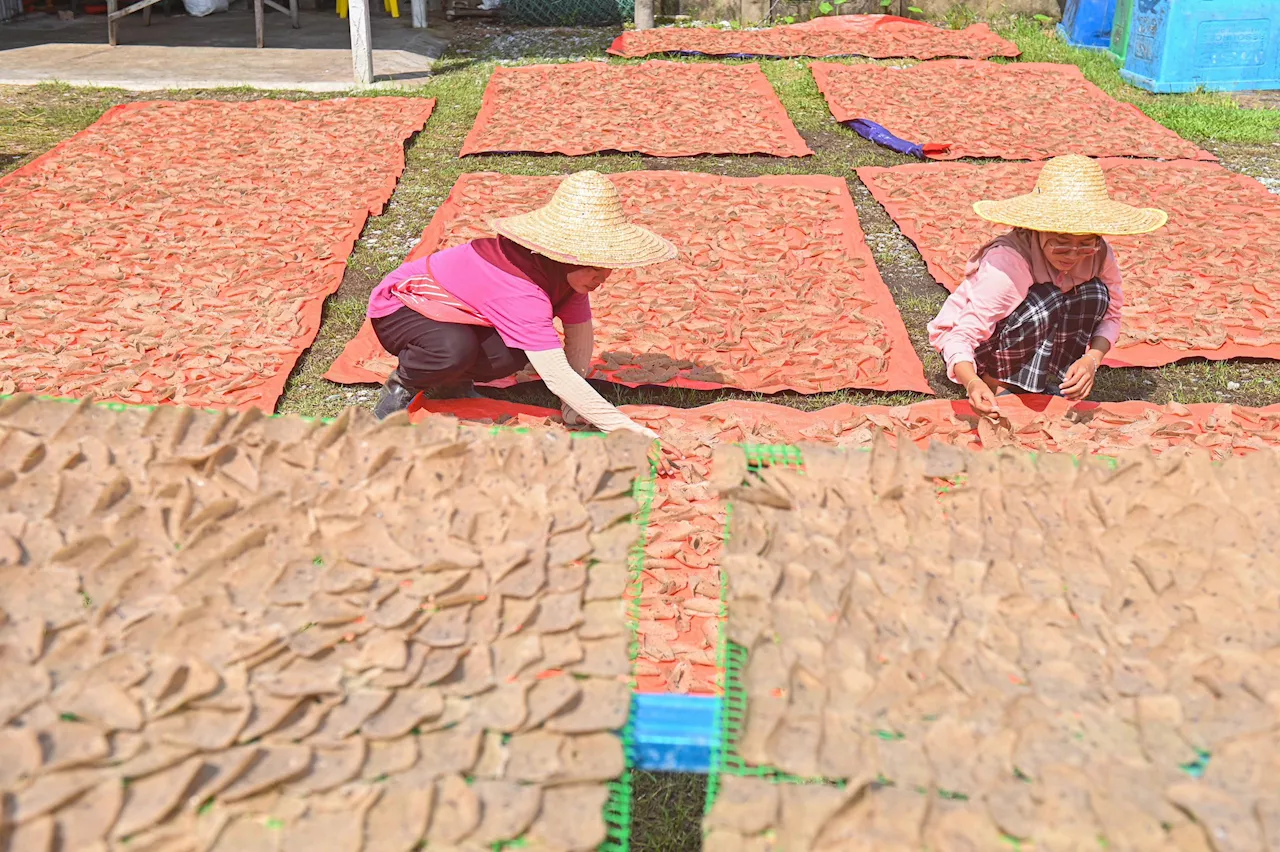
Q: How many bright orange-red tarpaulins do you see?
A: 7